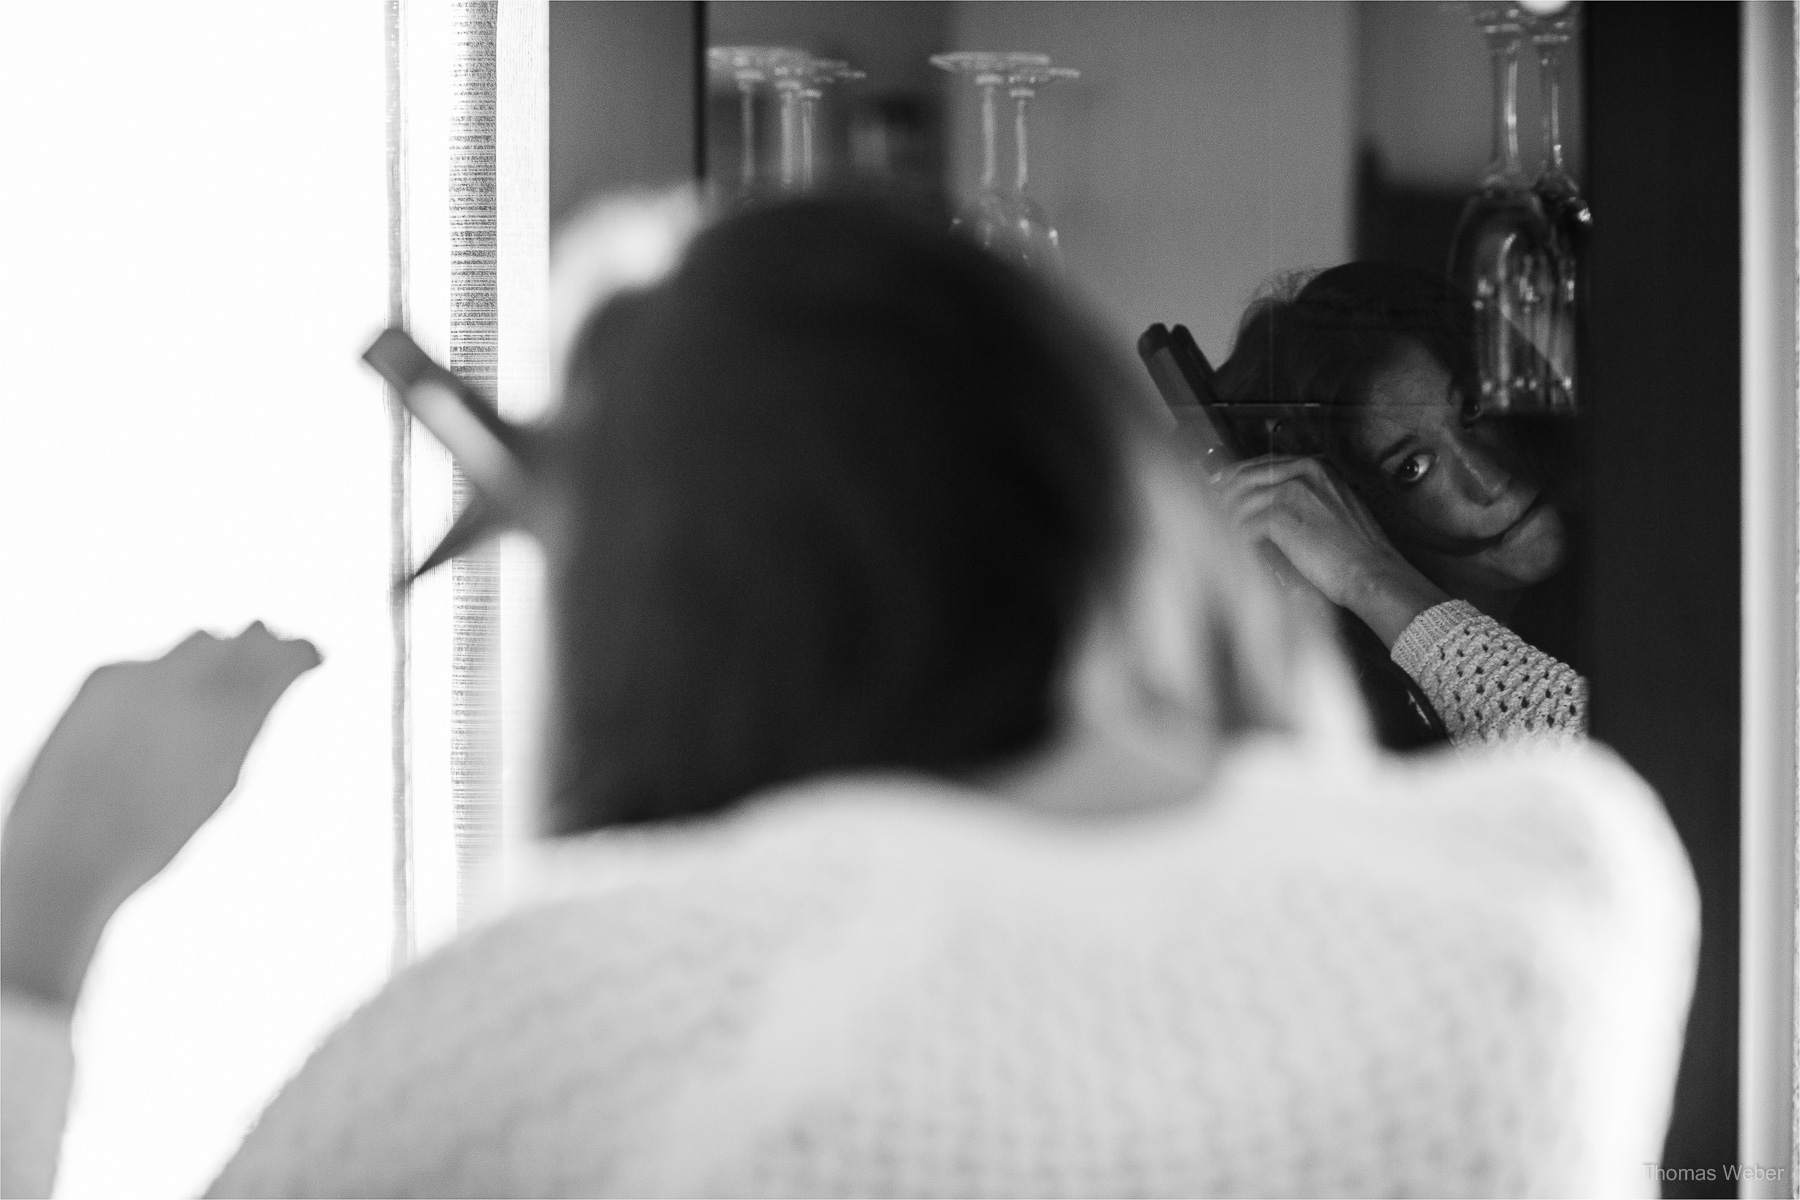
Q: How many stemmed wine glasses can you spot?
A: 7